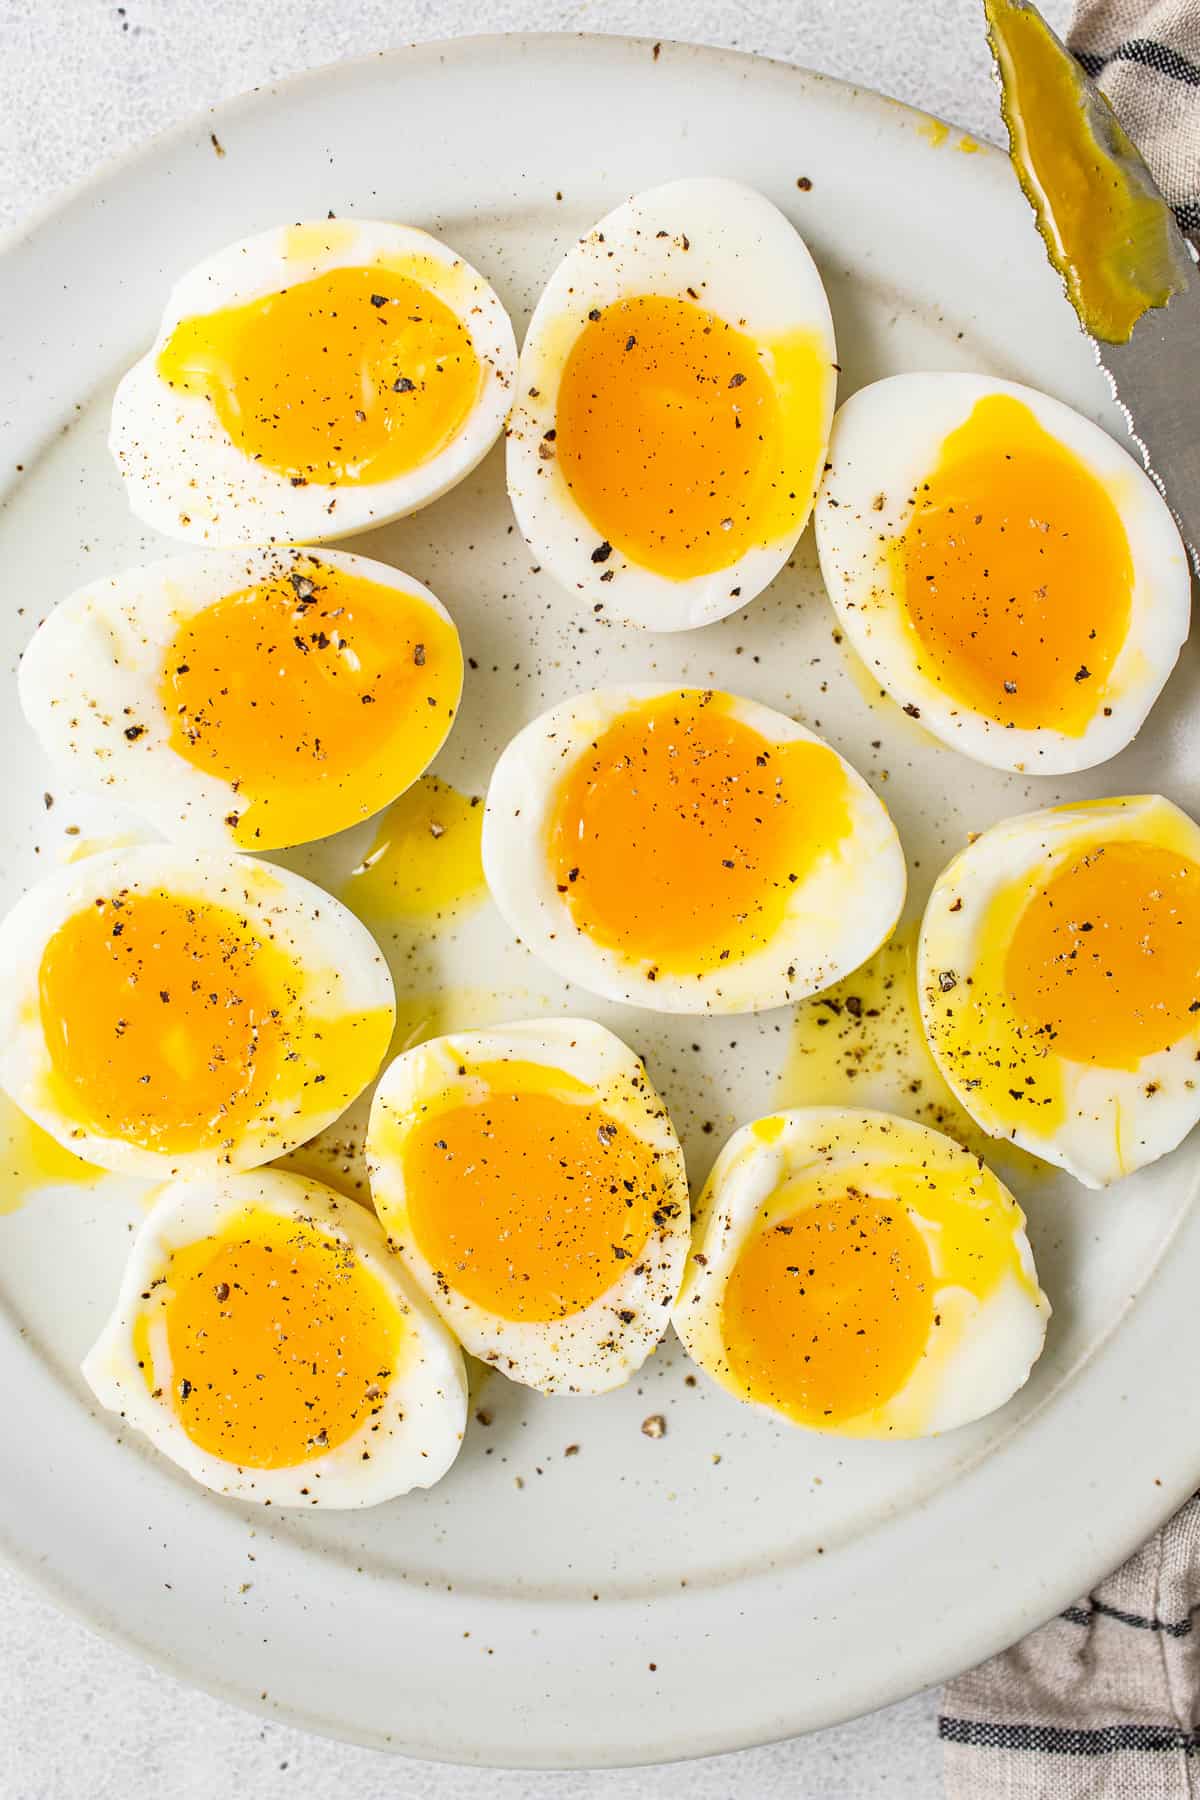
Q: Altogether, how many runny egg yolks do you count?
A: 10